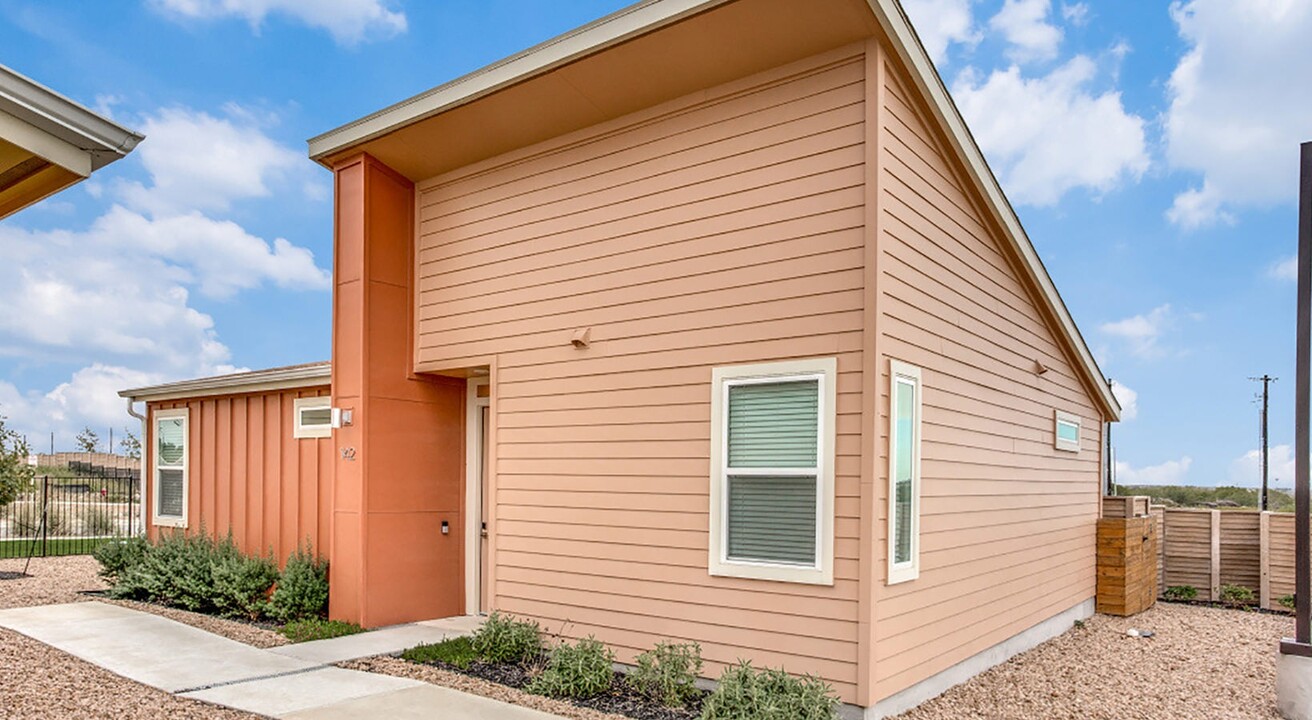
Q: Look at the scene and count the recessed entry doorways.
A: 1